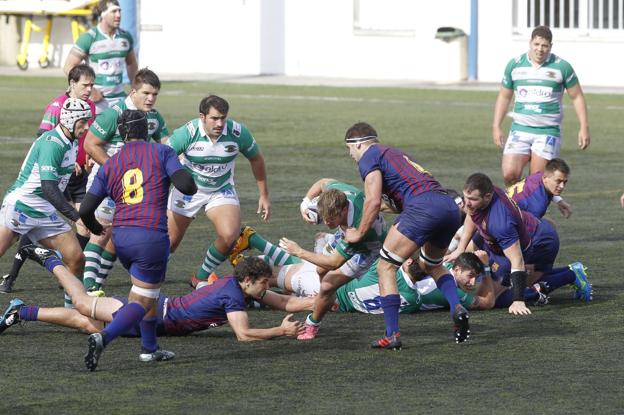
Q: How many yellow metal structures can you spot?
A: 1